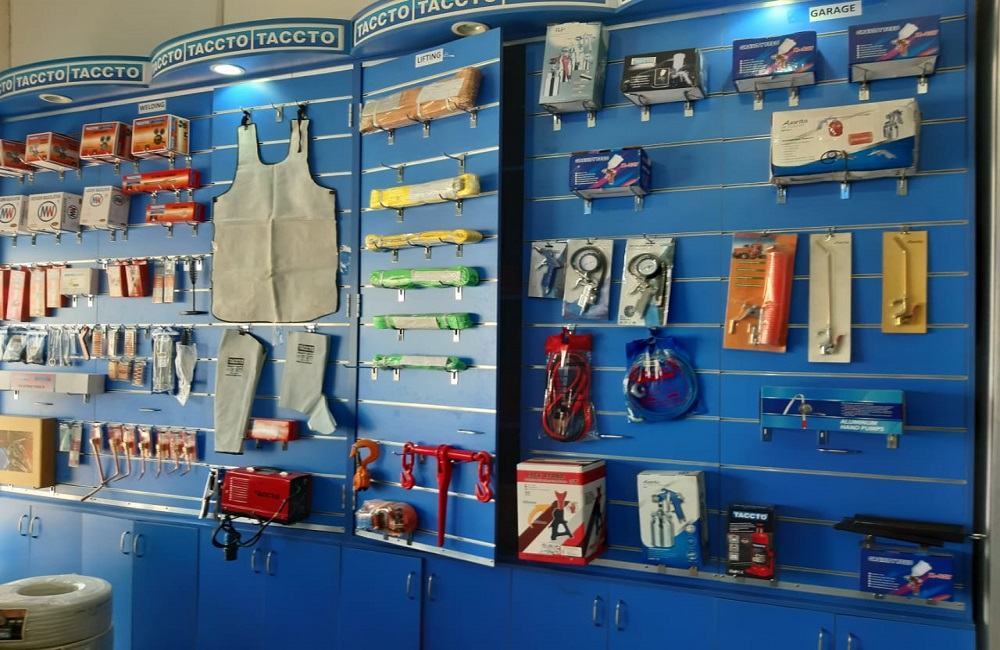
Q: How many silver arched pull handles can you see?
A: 12